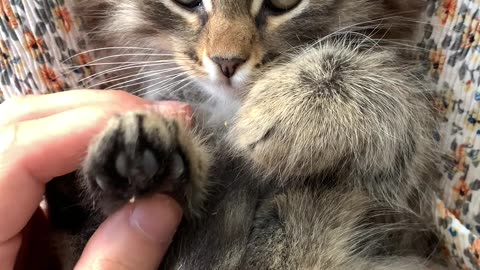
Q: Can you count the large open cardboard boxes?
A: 0